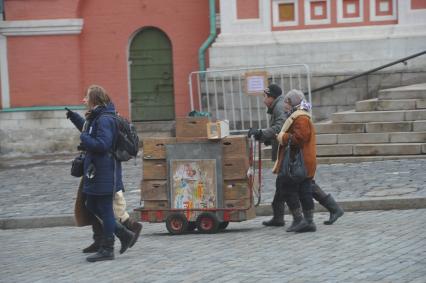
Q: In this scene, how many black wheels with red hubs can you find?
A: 2